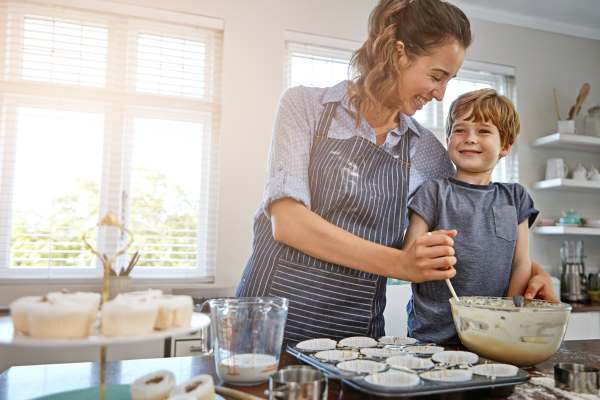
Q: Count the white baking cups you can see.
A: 12